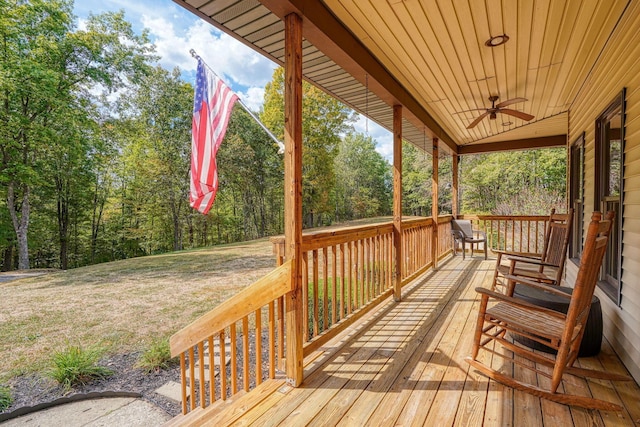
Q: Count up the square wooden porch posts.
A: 4